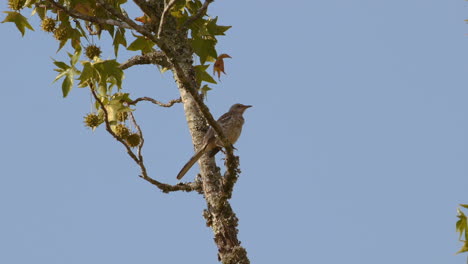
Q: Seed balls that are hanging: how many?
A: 8